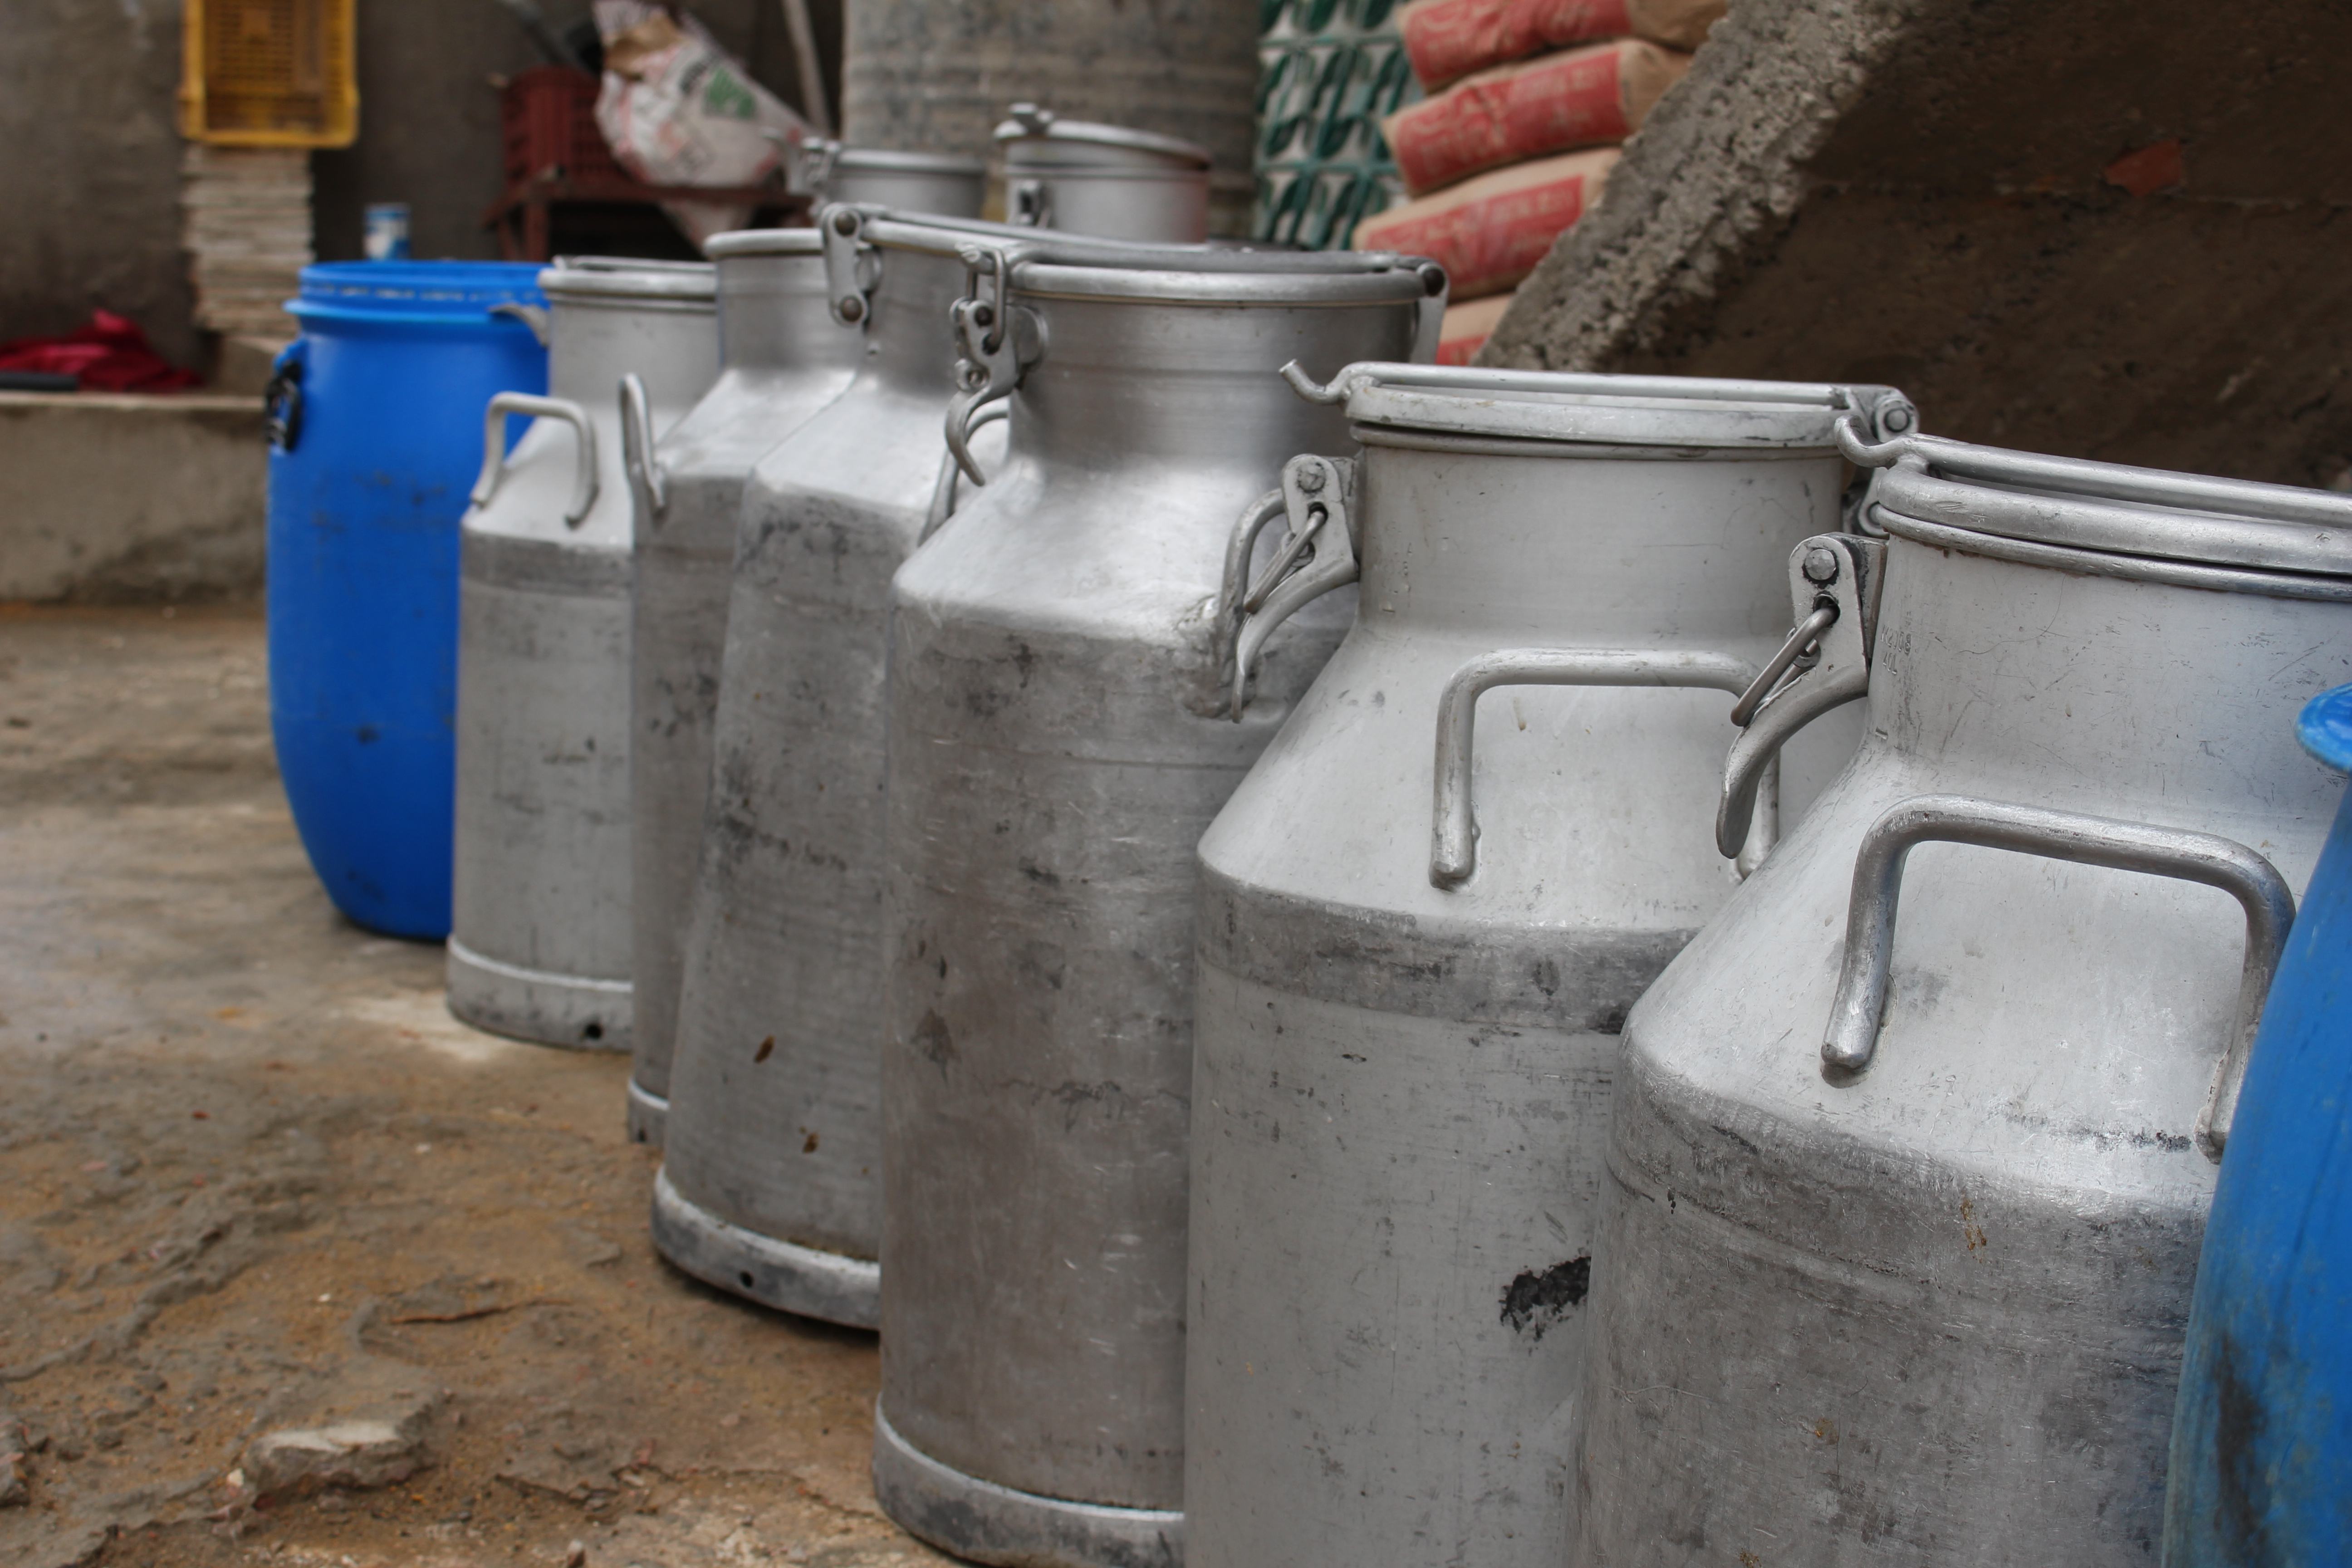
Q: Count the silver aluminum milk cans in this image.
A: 8